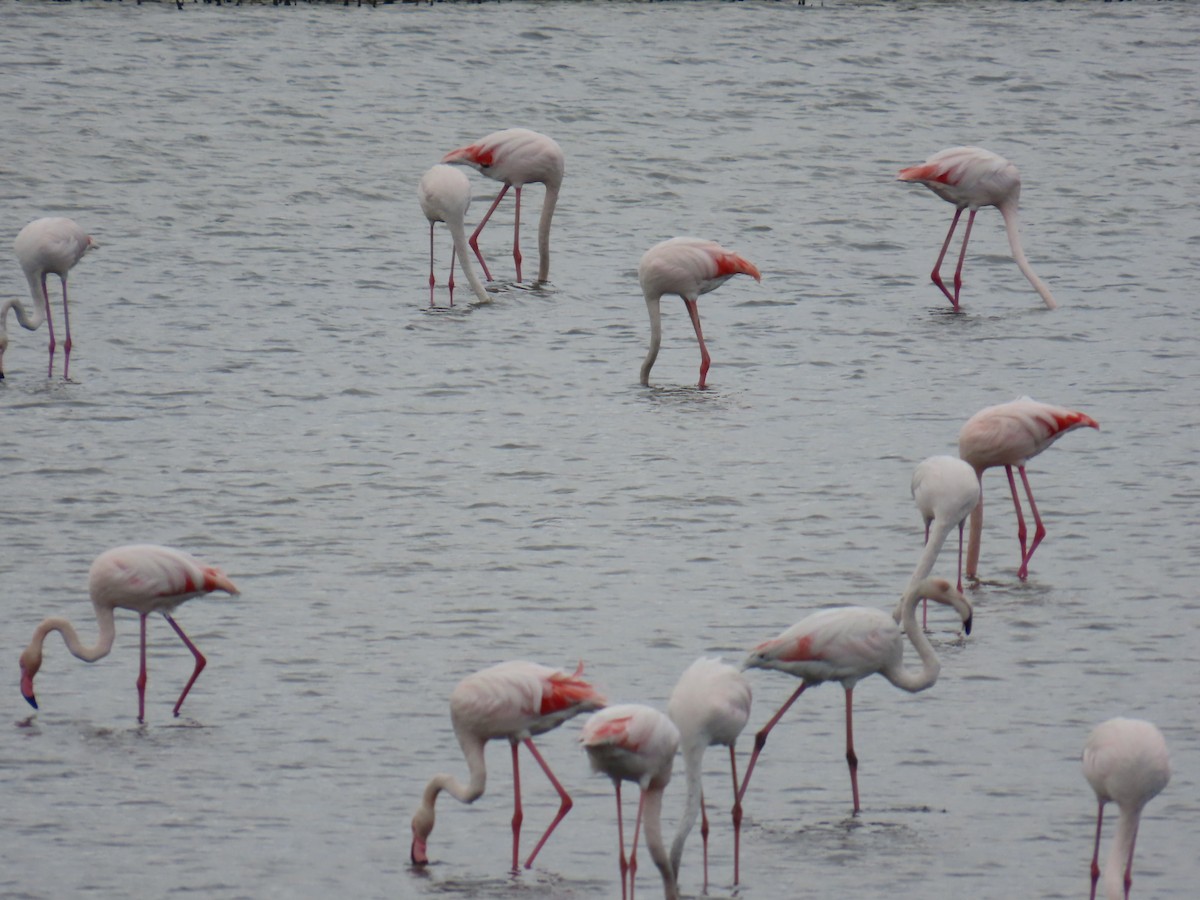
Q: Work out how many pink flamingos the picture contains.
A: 13